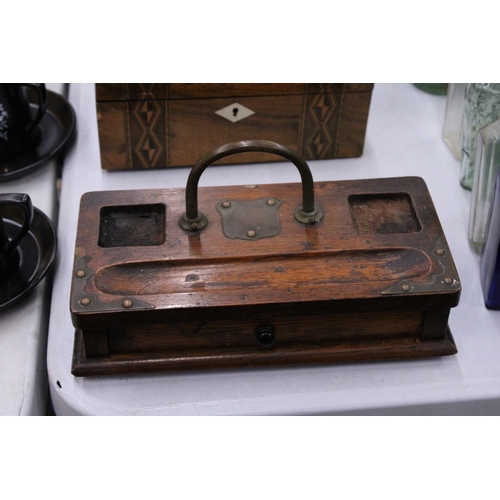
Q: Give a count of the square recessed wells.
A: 2